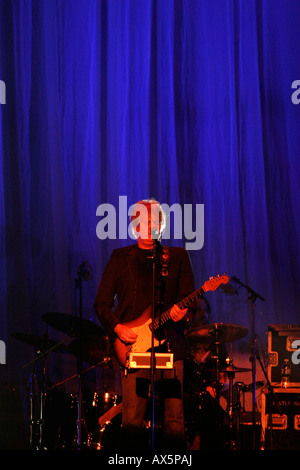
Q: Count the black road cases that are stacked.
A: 2